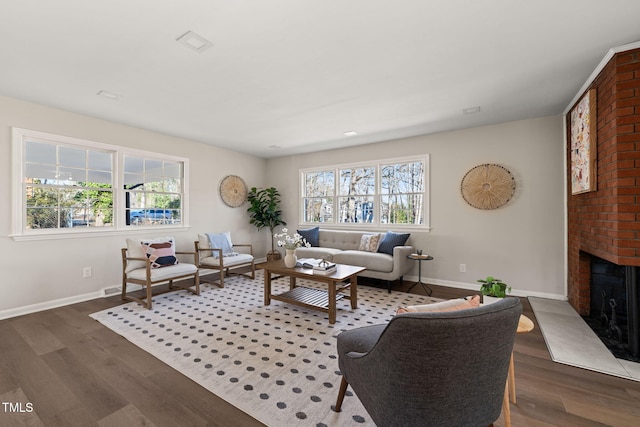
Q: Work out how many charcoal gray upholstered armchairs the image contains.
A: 1